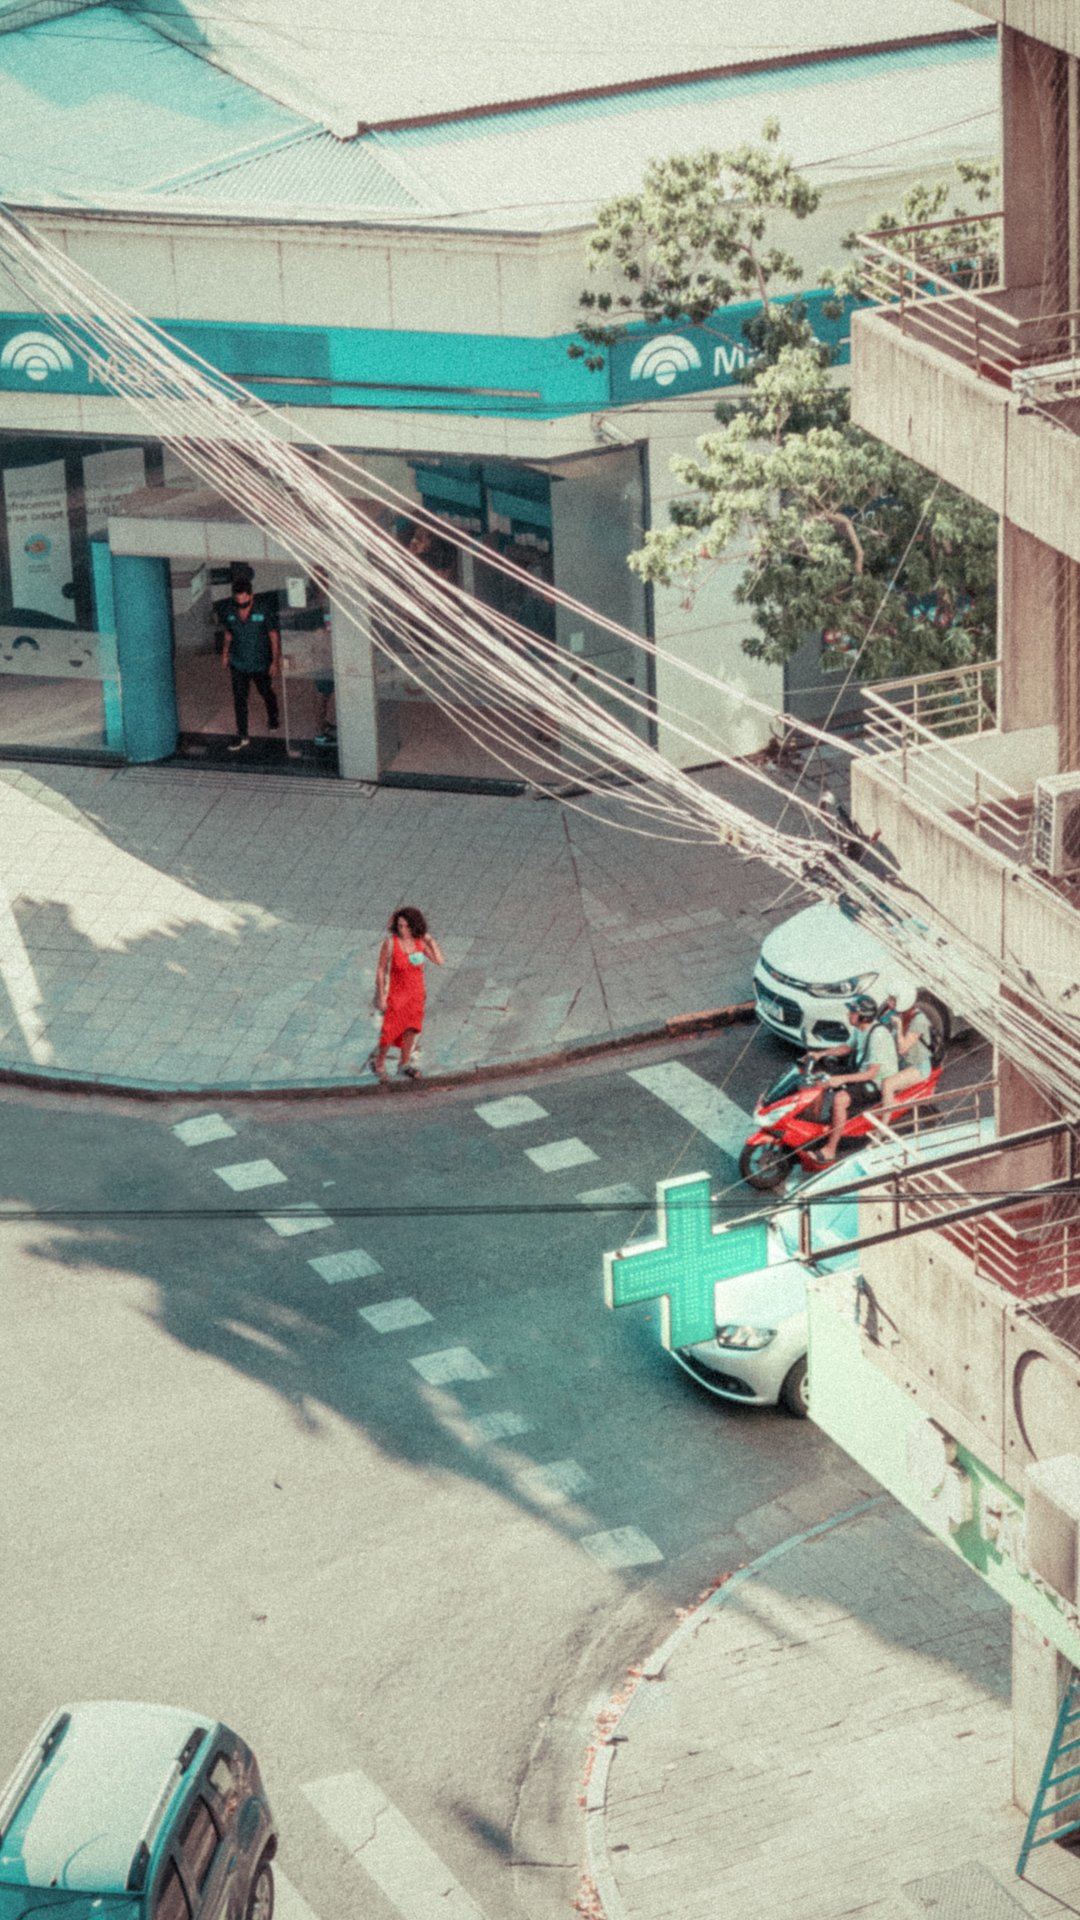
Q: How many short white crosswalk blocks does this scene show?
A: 12